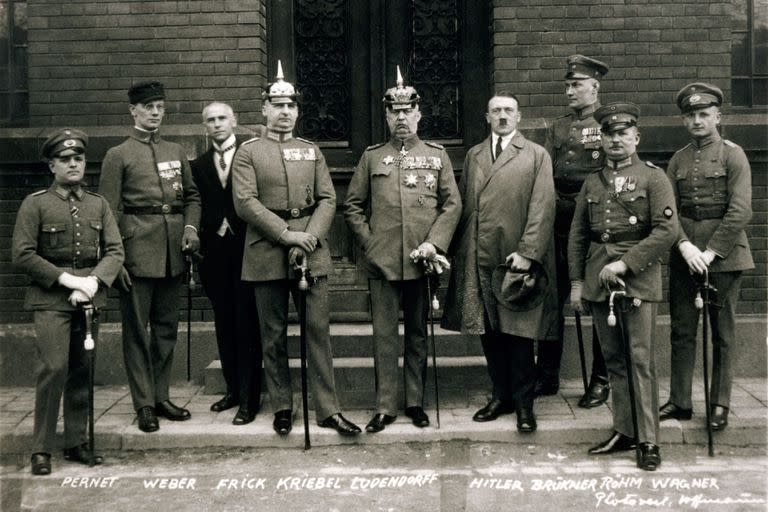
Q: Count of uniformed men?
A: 7